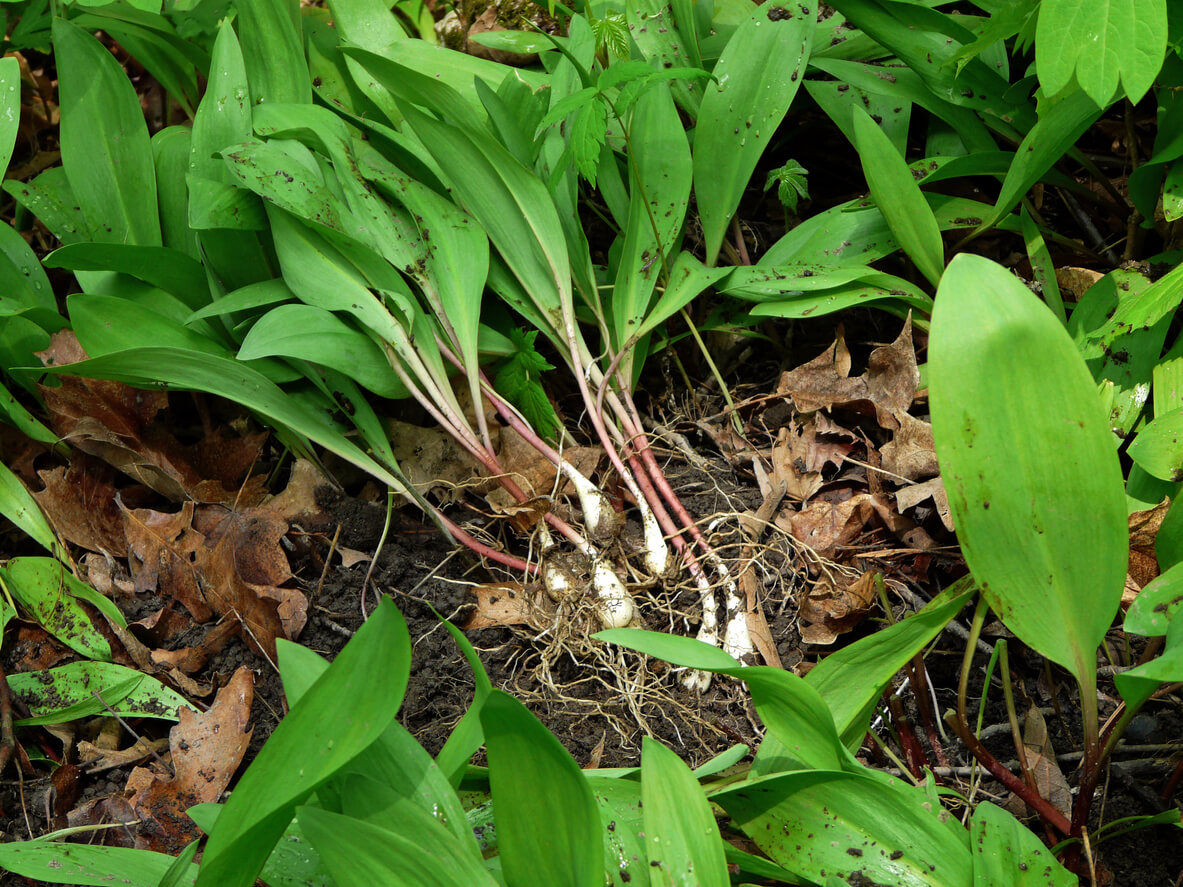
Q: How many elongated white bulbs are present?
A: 6